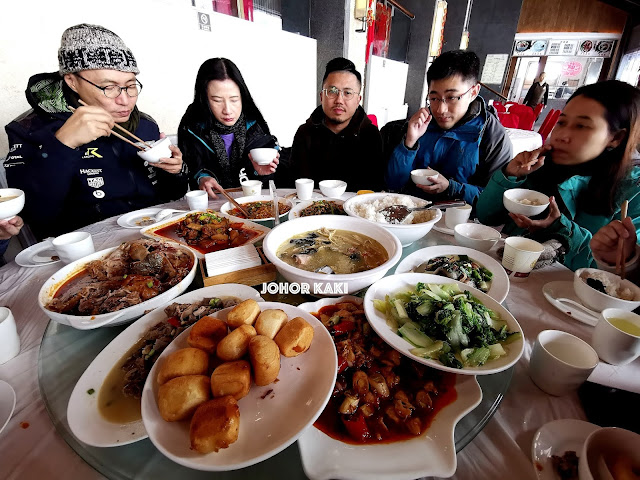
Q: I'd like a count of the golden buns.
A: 10